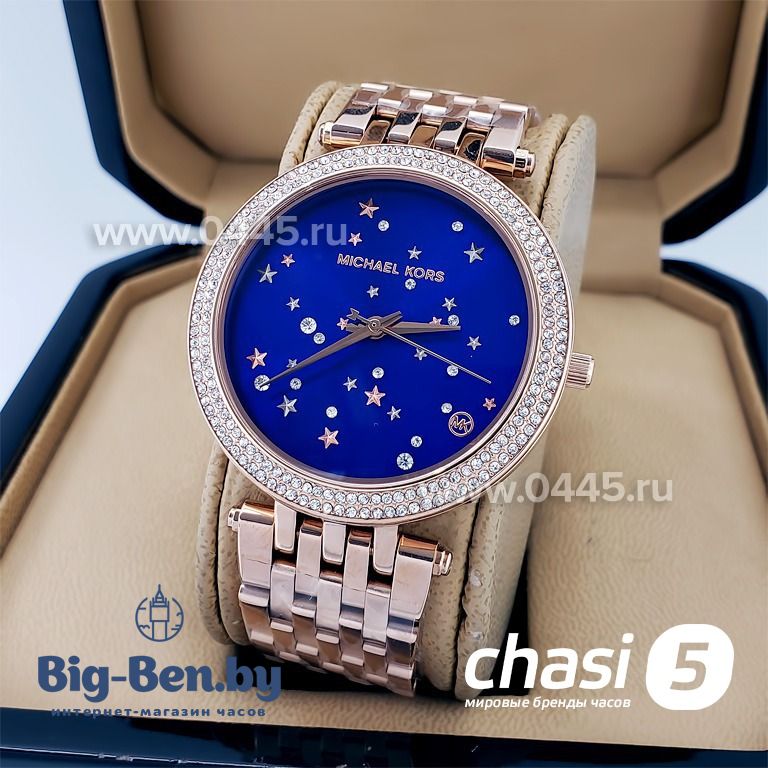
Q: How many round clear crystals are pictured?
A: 15